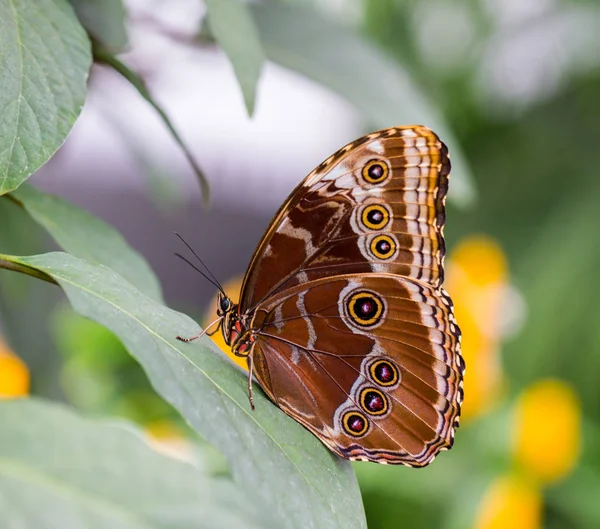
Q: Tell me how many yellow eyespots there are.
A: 7